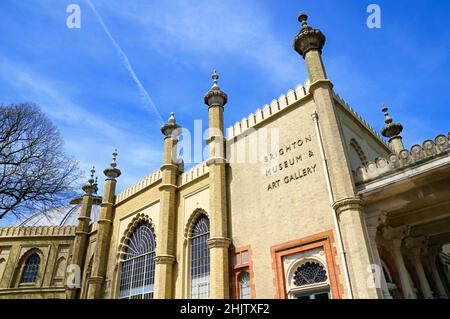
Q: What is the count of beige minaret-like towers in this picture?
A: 6